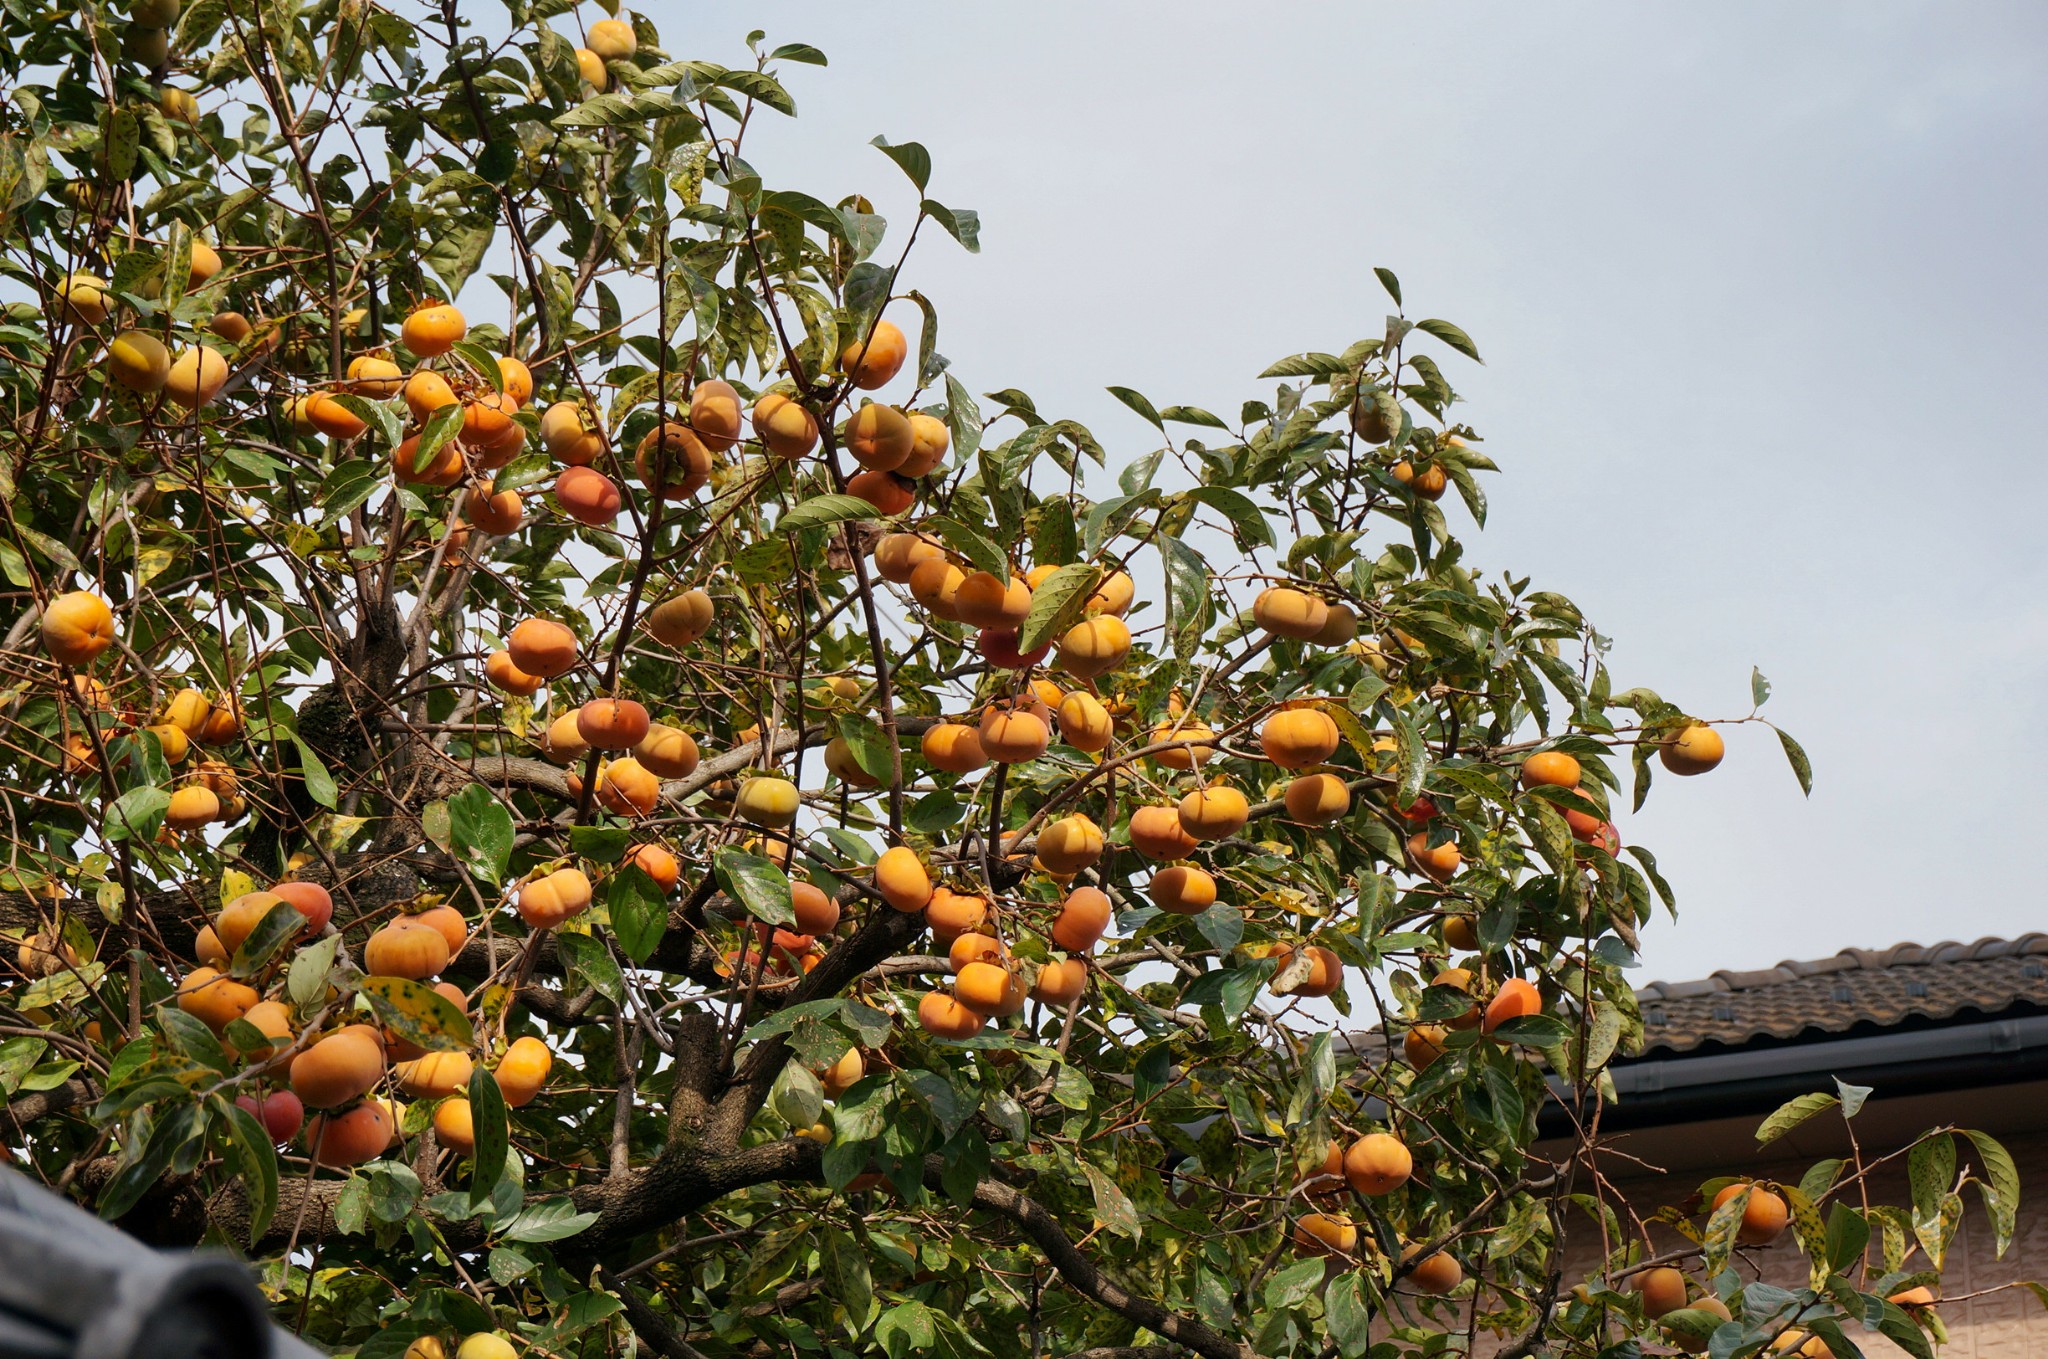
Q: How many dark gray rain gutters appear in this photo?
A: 1